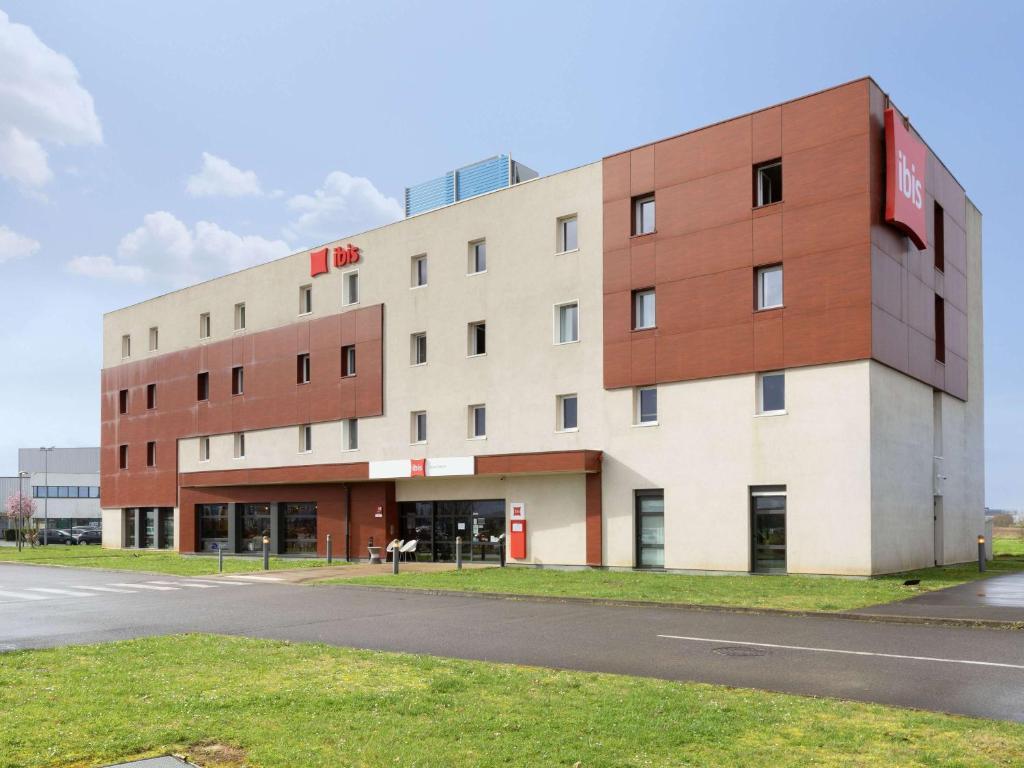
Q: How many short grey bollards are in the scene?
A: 5